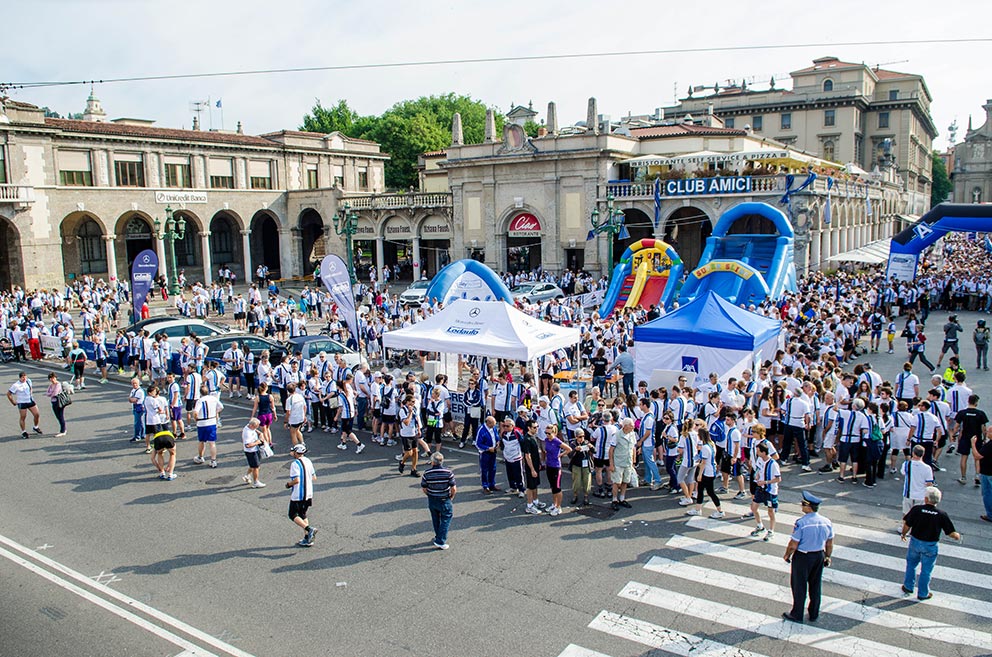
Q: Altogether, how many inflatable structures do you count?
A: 4